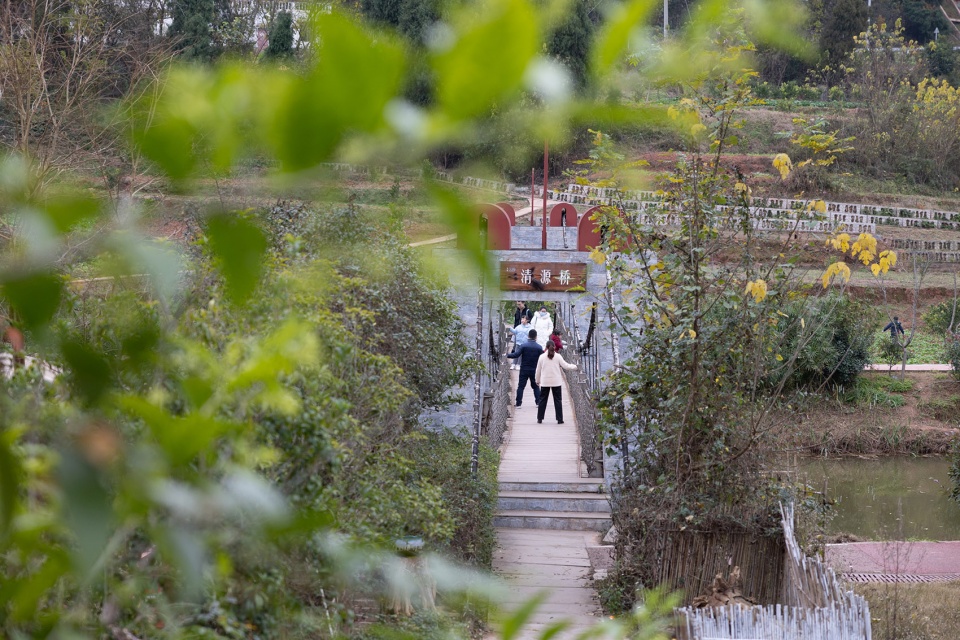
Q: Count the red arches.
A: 4